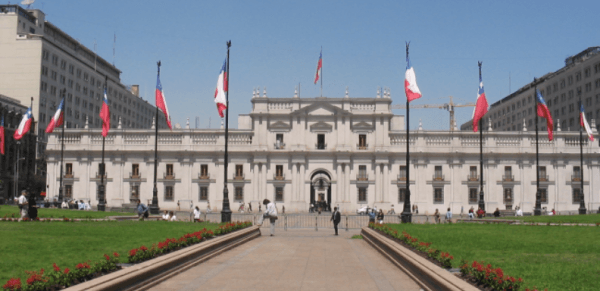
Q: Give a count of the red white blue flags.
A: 11